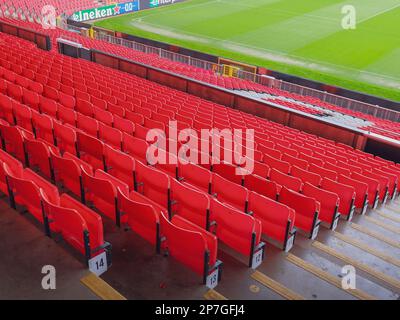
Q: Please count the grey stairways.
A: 1